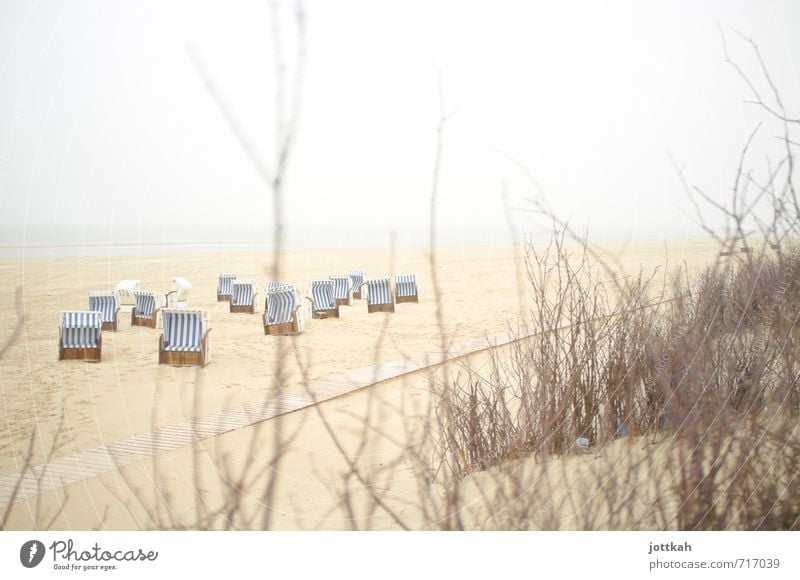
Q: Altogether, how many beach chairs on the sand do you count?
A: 14